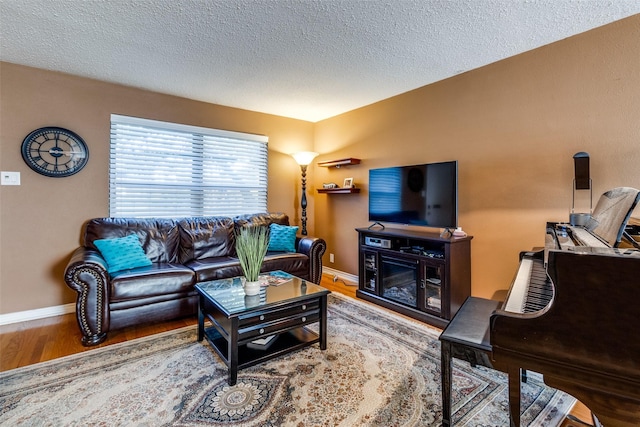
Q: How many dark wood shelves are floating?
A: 2